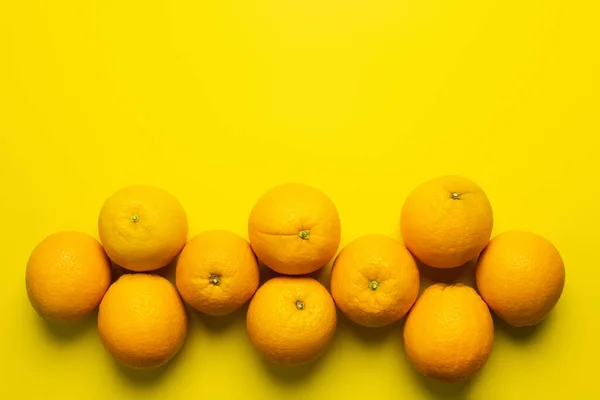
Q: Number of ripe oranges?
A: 10